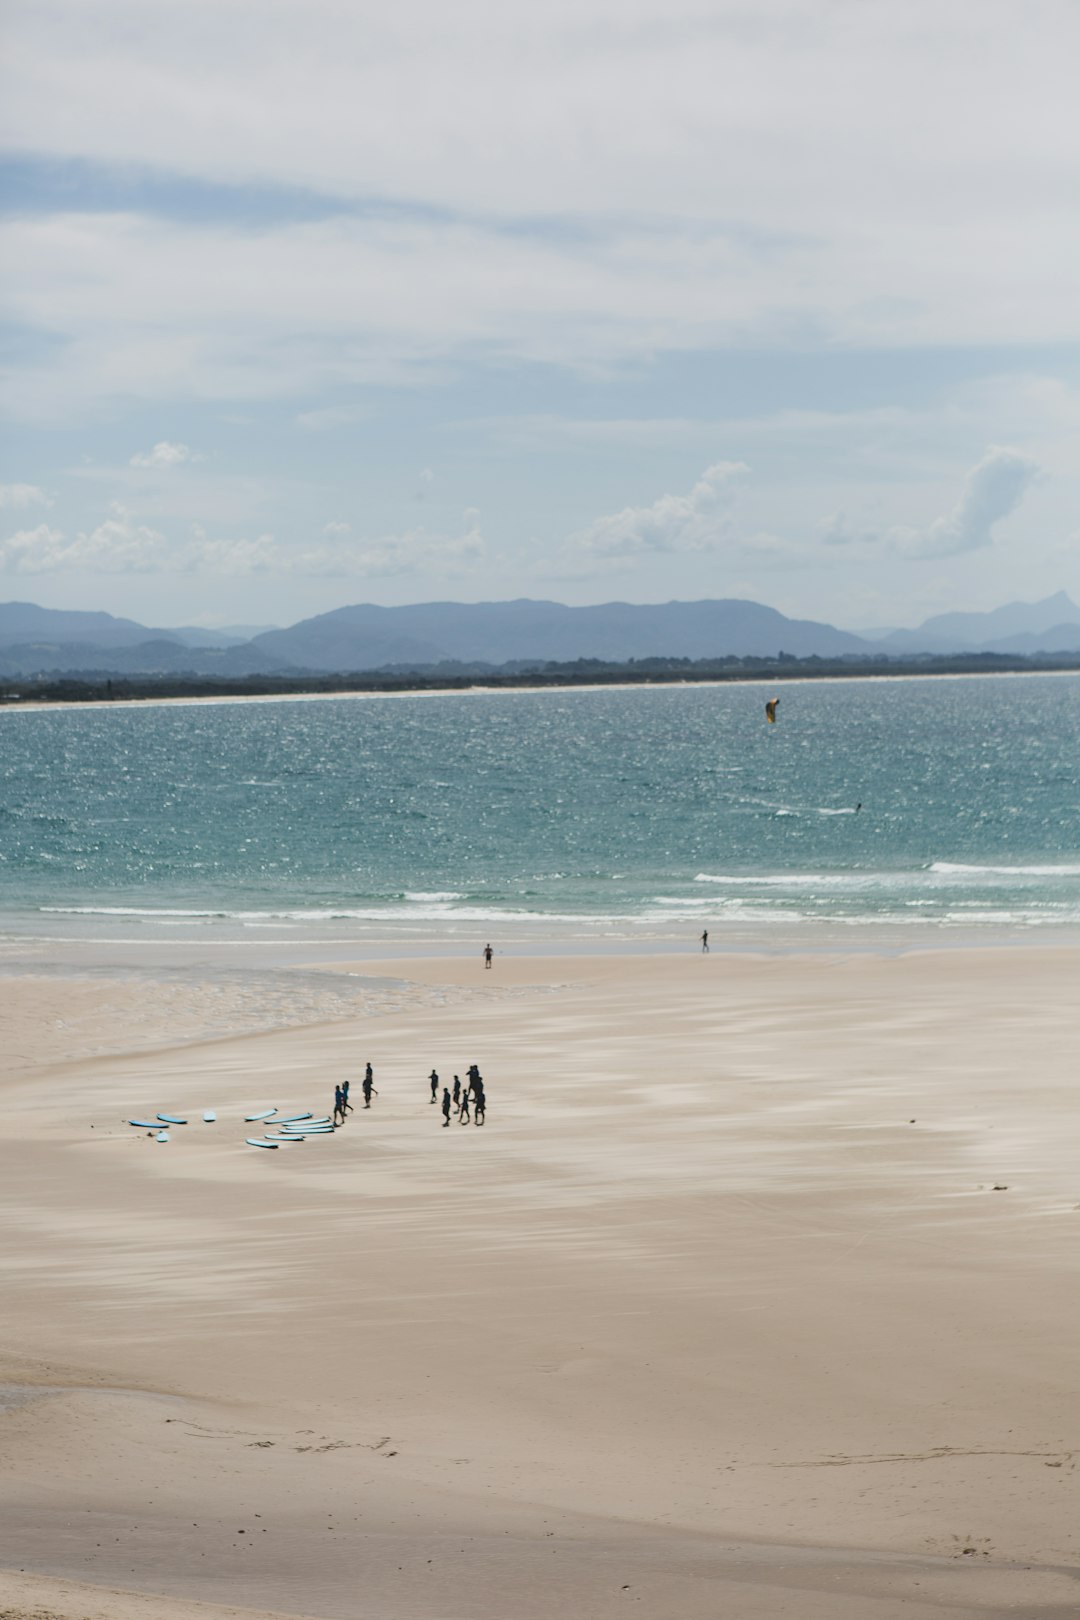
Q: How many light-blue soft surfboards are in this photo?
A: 11